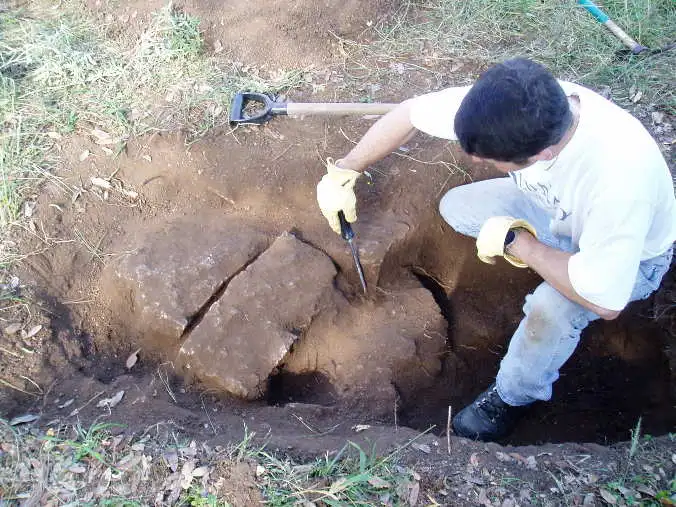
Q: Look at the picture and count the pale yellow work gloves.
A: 2